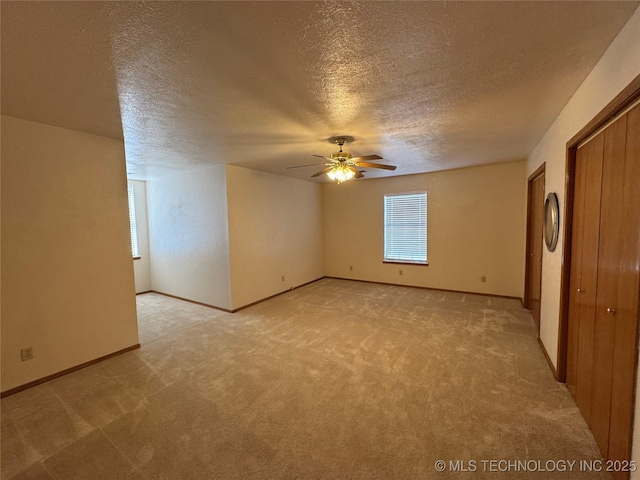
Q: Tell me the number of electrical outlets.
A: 5